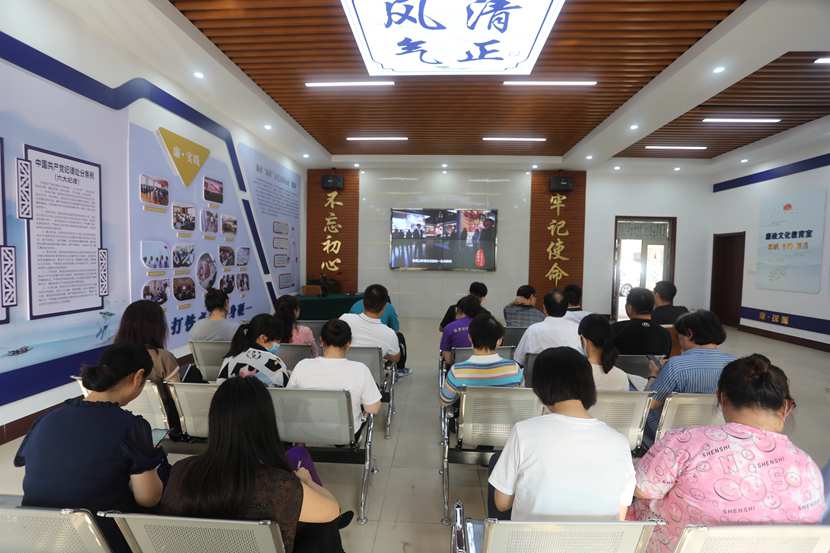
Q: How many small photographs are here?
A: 14